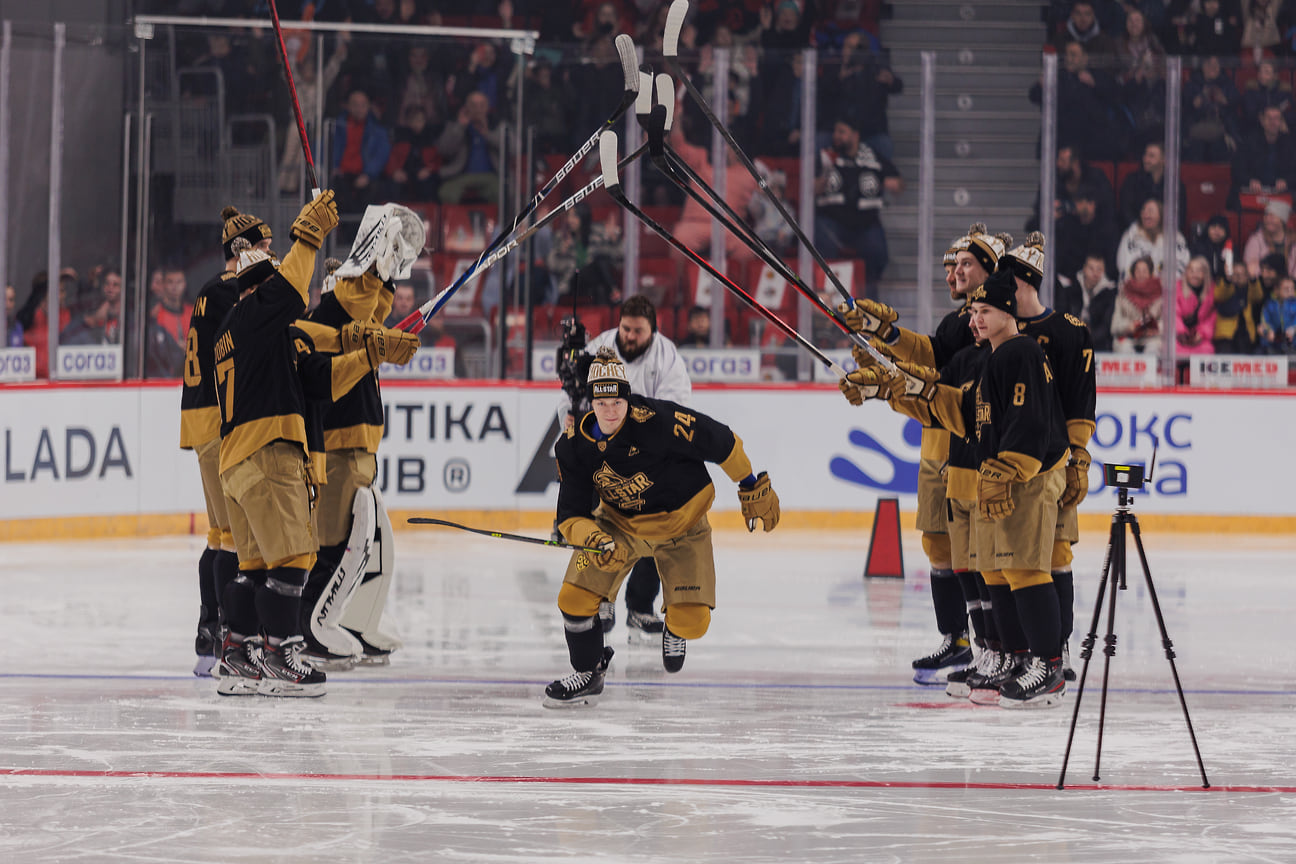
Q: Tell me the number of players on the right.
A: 5